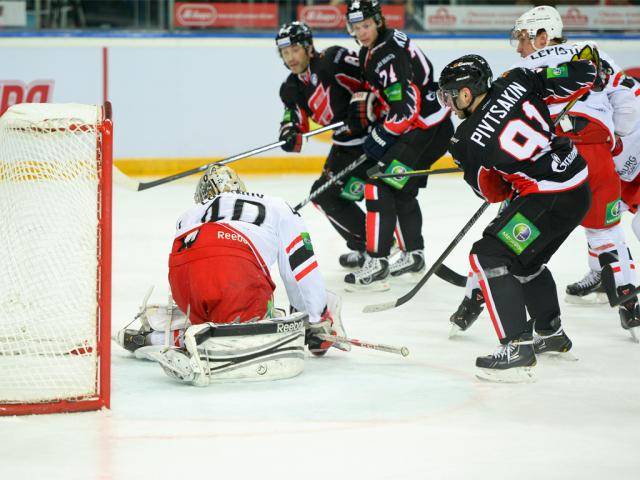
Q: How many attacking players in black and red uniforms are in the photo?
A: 3